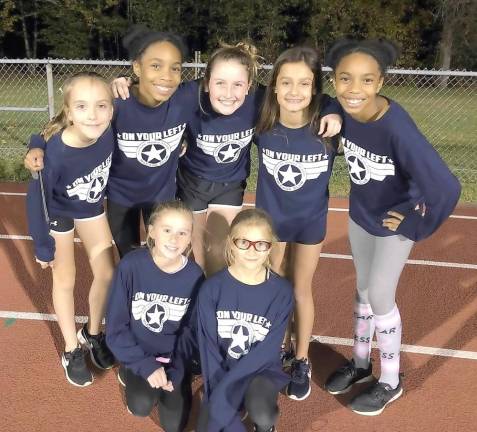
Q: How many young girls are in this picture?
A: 7